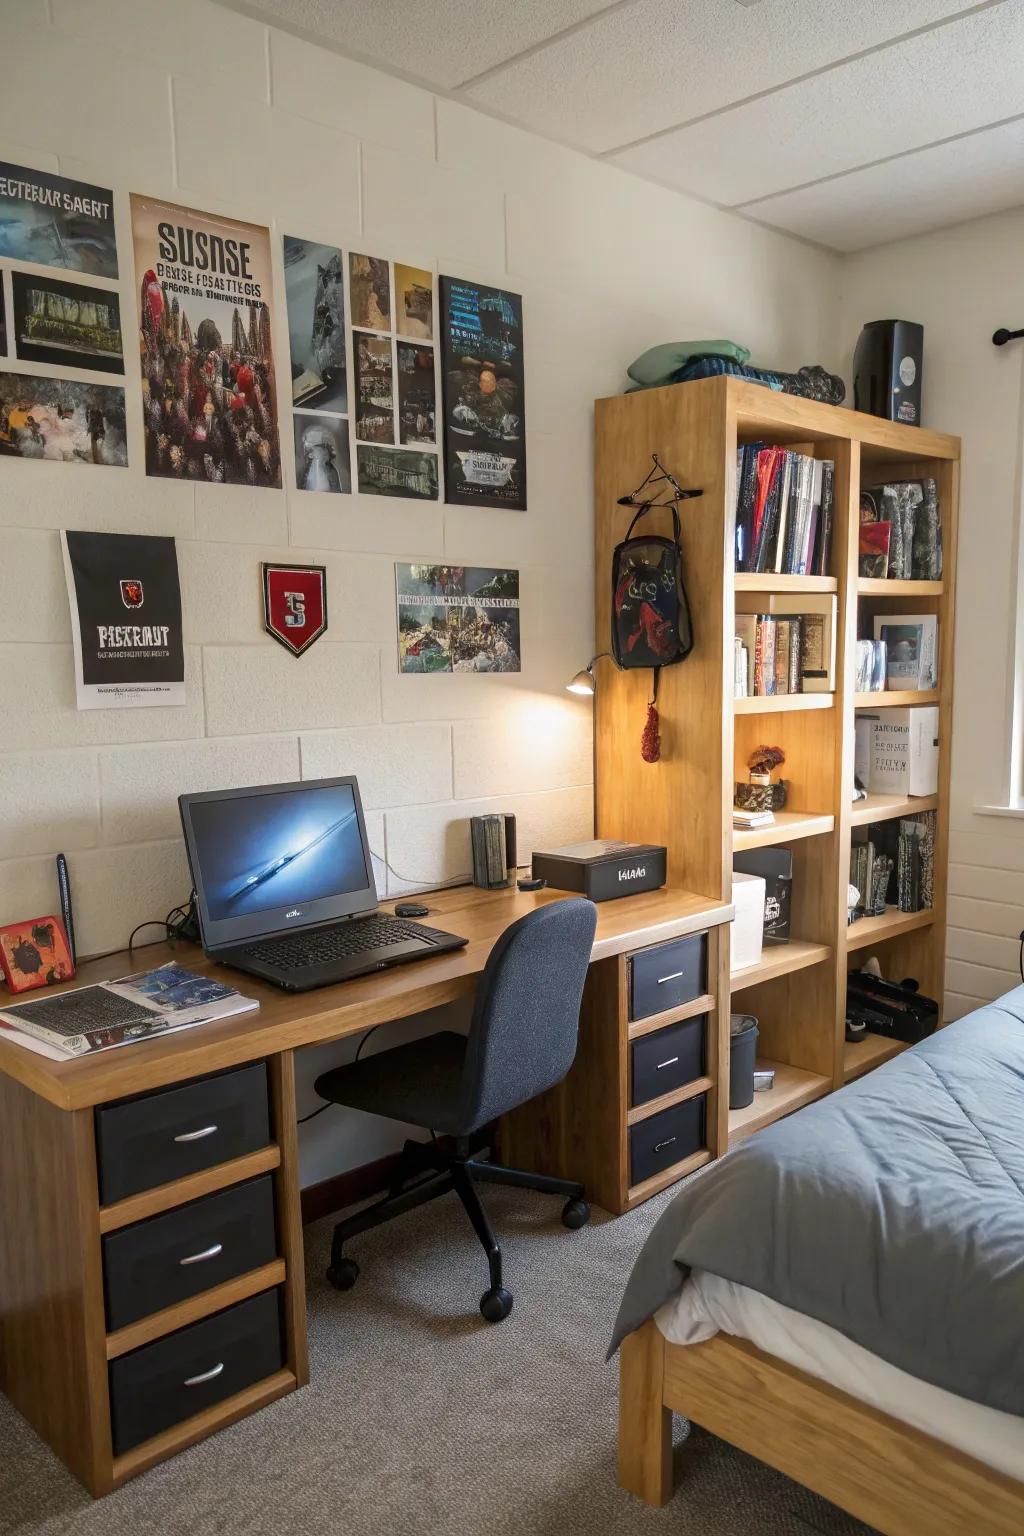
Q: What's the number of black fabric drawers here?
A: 6